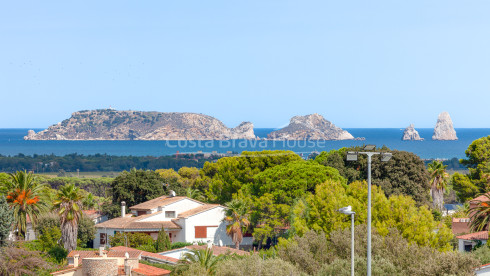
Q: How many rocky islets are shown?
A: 4